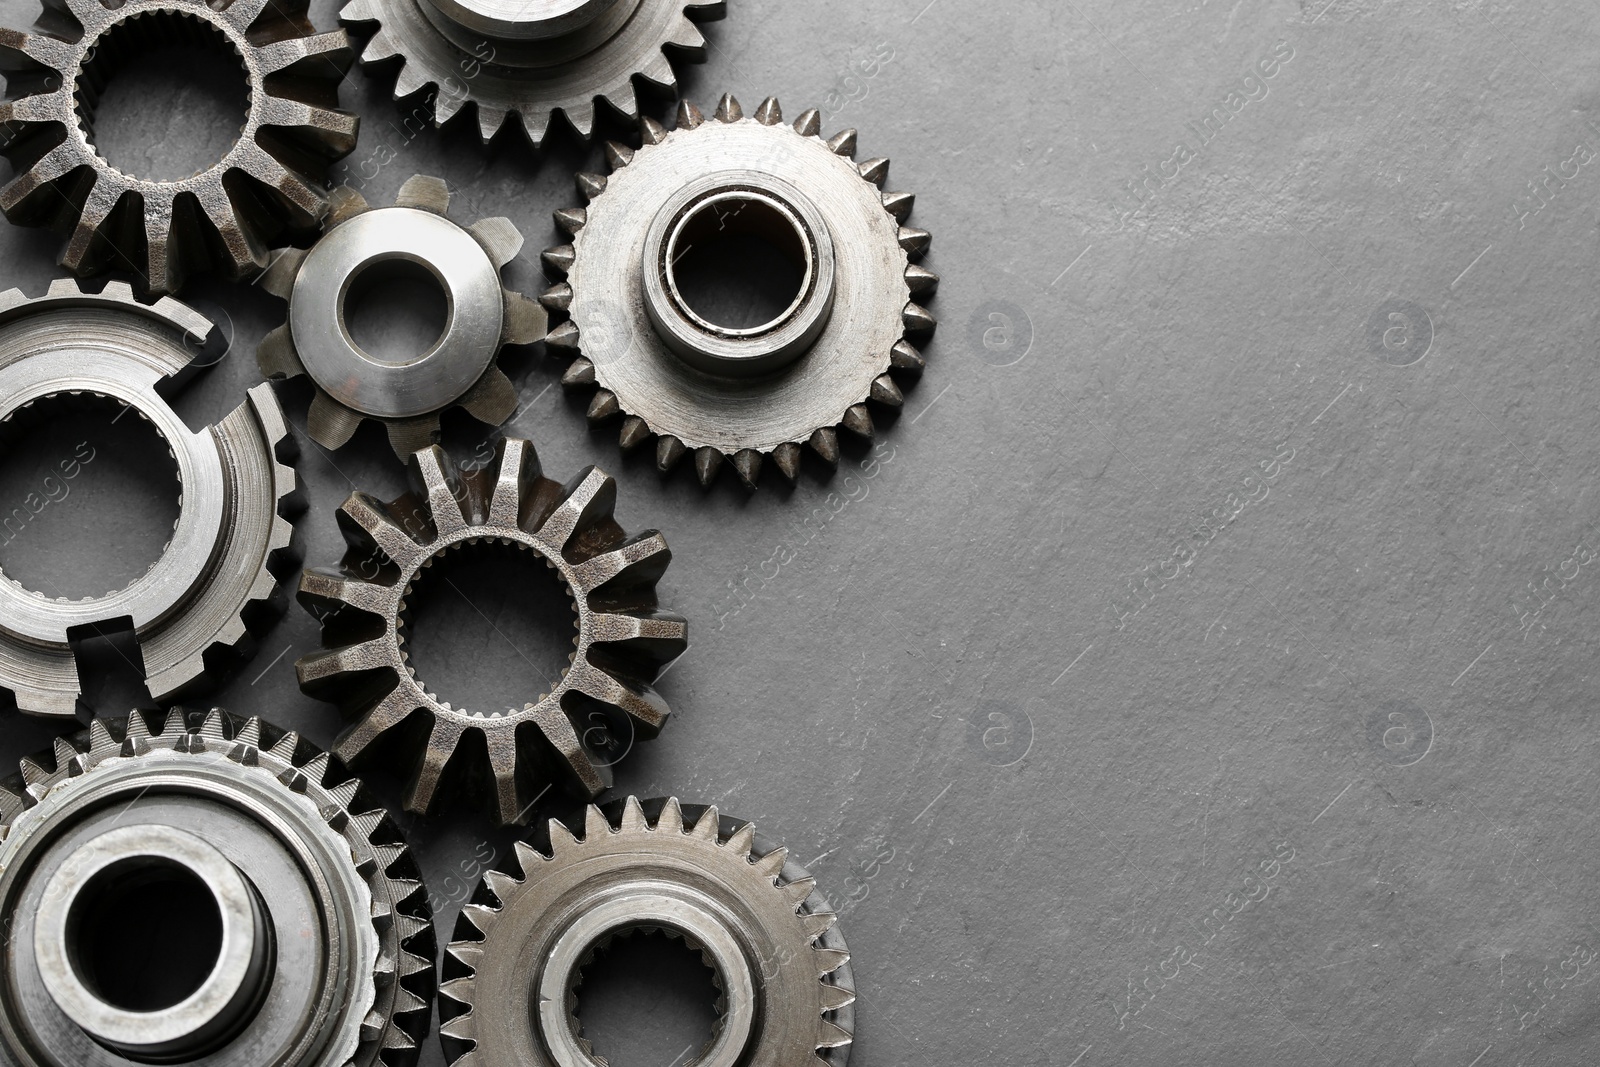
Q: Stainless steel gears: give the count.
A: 8